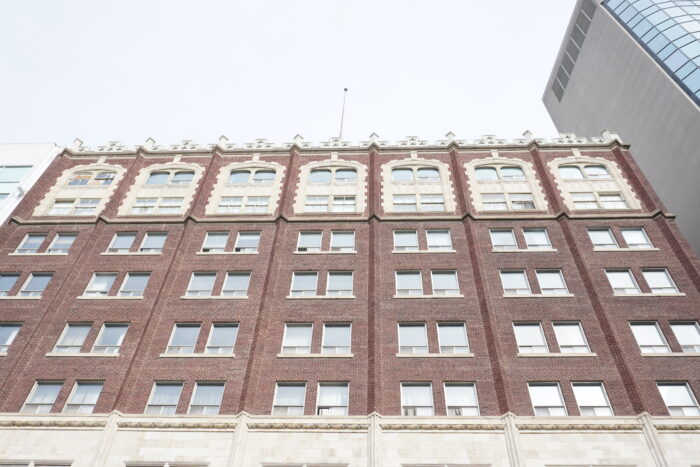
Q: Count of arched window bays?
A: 7